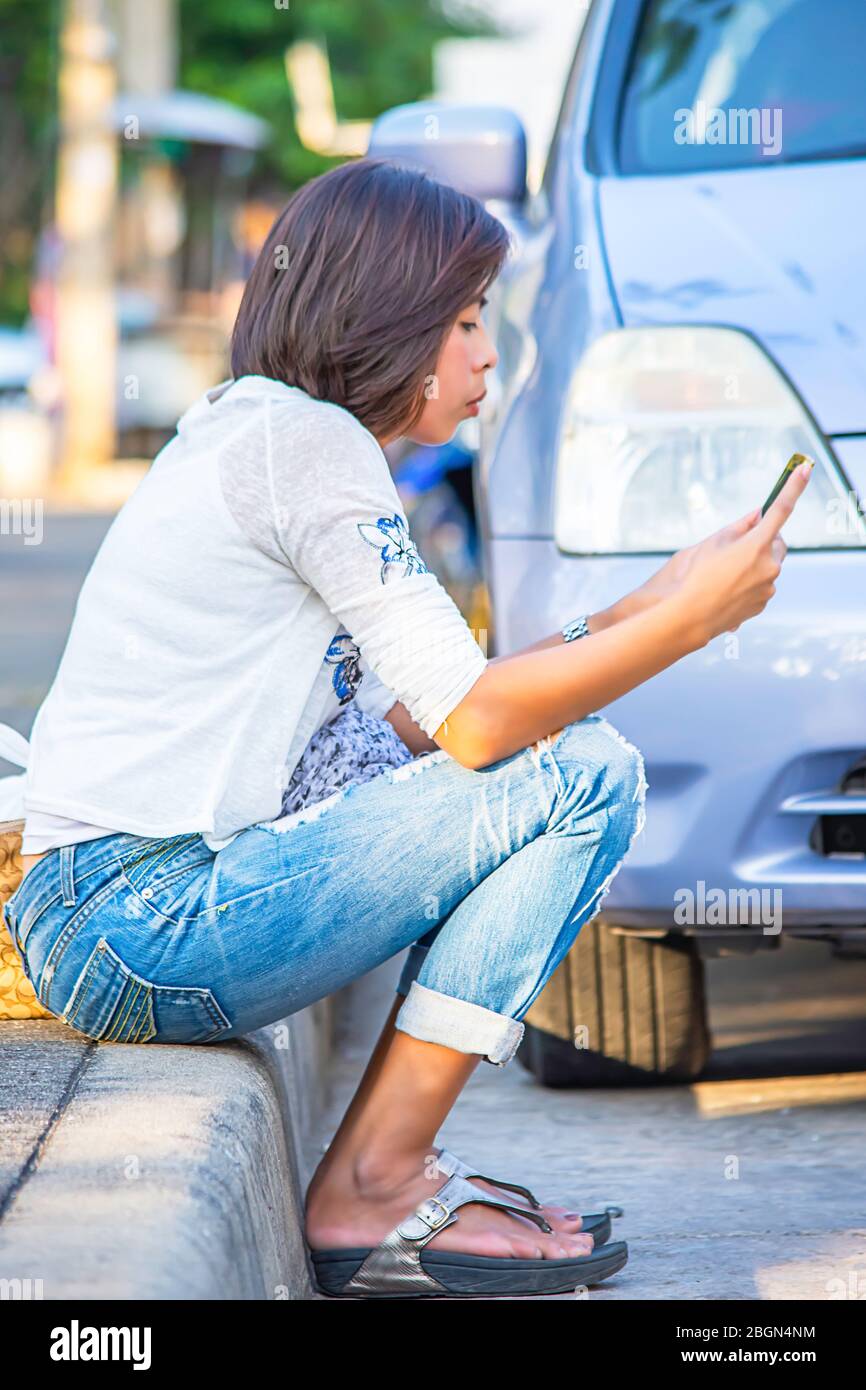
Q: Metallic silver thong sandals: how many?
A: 2